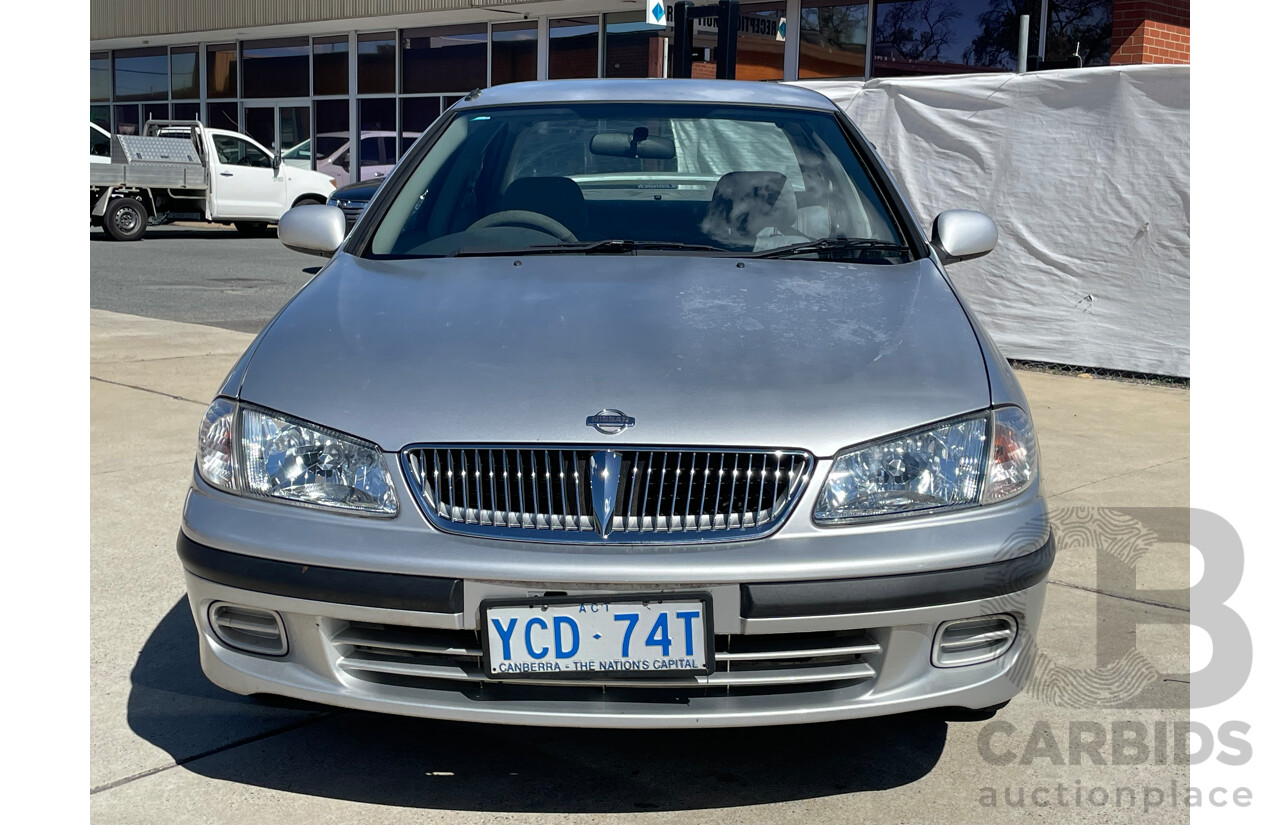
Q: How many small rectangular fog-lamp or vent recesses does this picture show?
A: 2